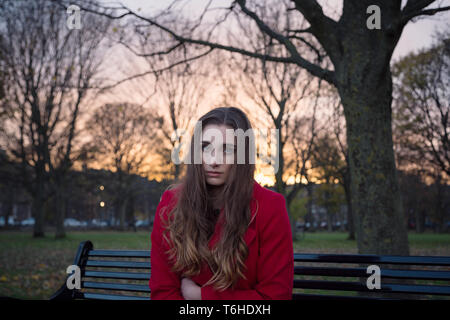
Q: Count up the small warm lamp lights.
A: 2